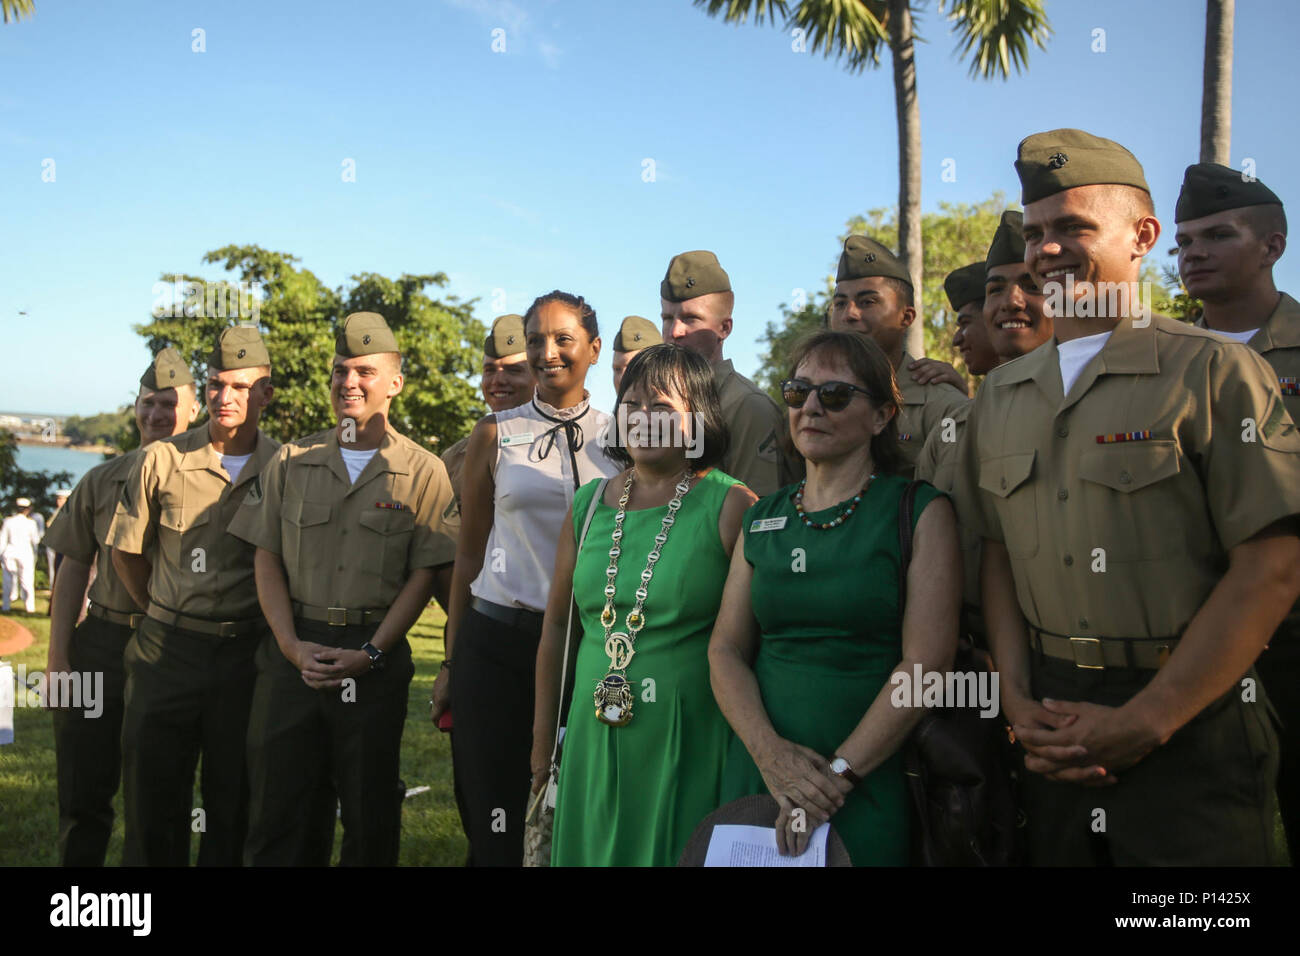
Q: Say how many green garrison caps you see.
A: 11